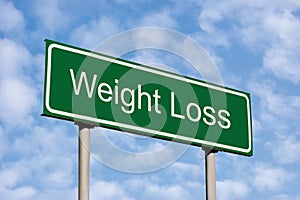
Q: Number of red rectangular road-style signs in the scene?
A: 0